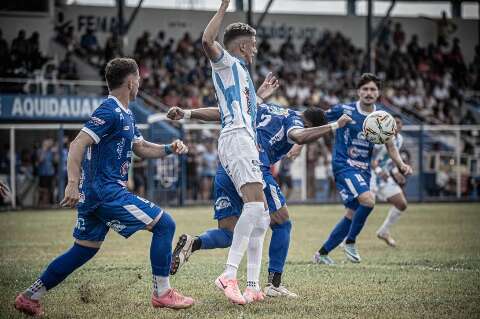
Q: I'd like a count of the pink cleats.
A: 4